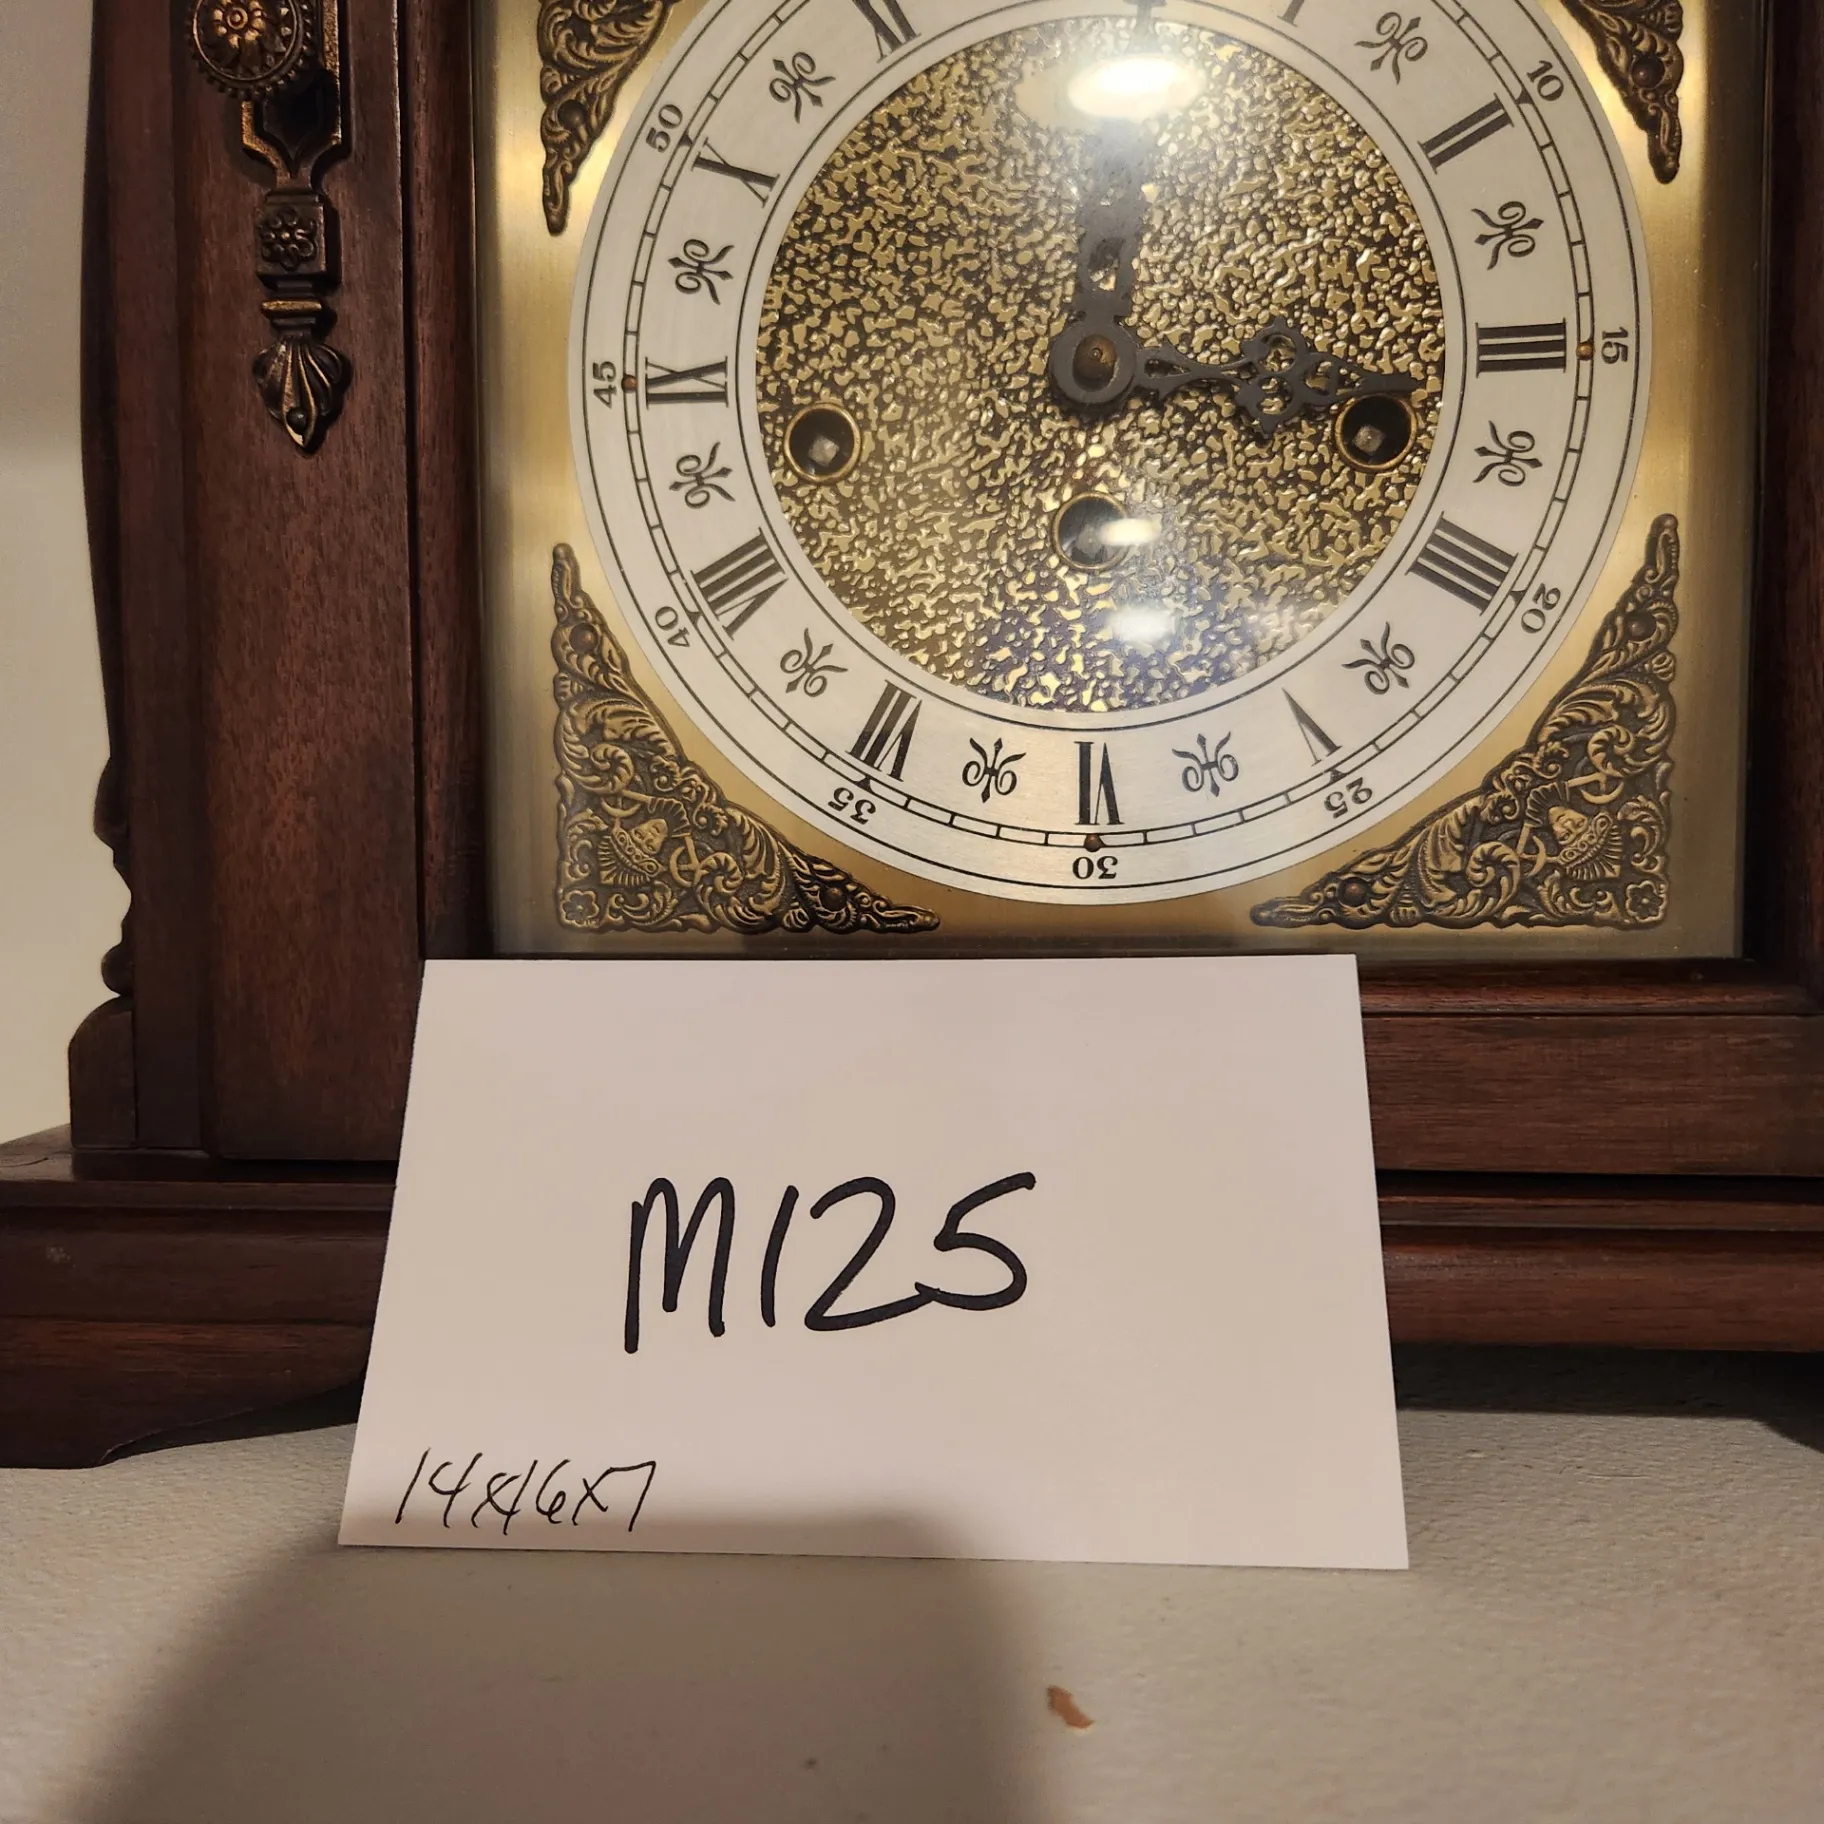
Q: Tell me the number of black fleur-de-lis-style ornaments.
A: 10